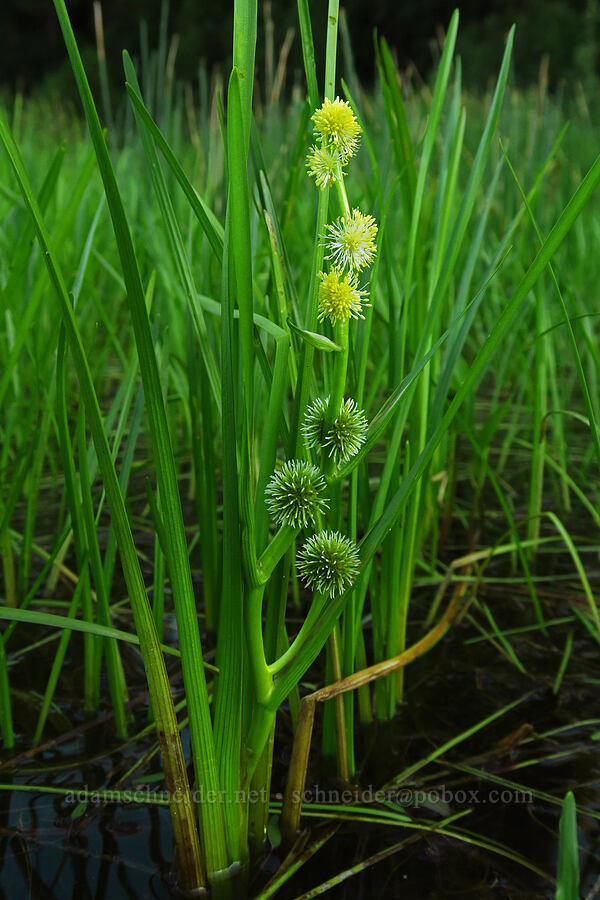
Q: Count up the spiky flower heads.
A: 7